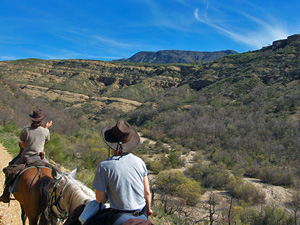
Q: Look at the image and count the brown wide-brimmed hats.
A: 2